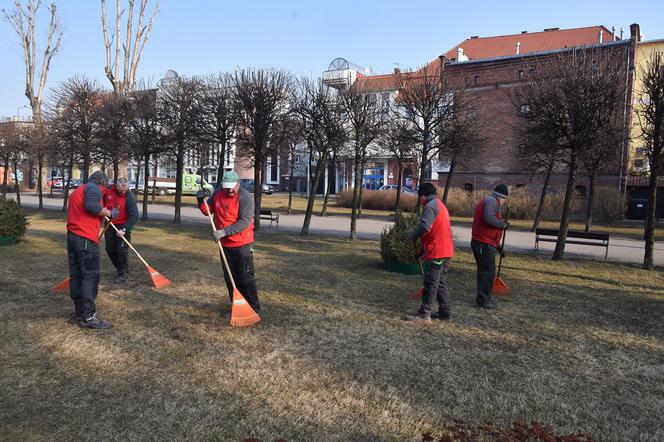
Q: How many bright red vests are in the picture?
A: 5